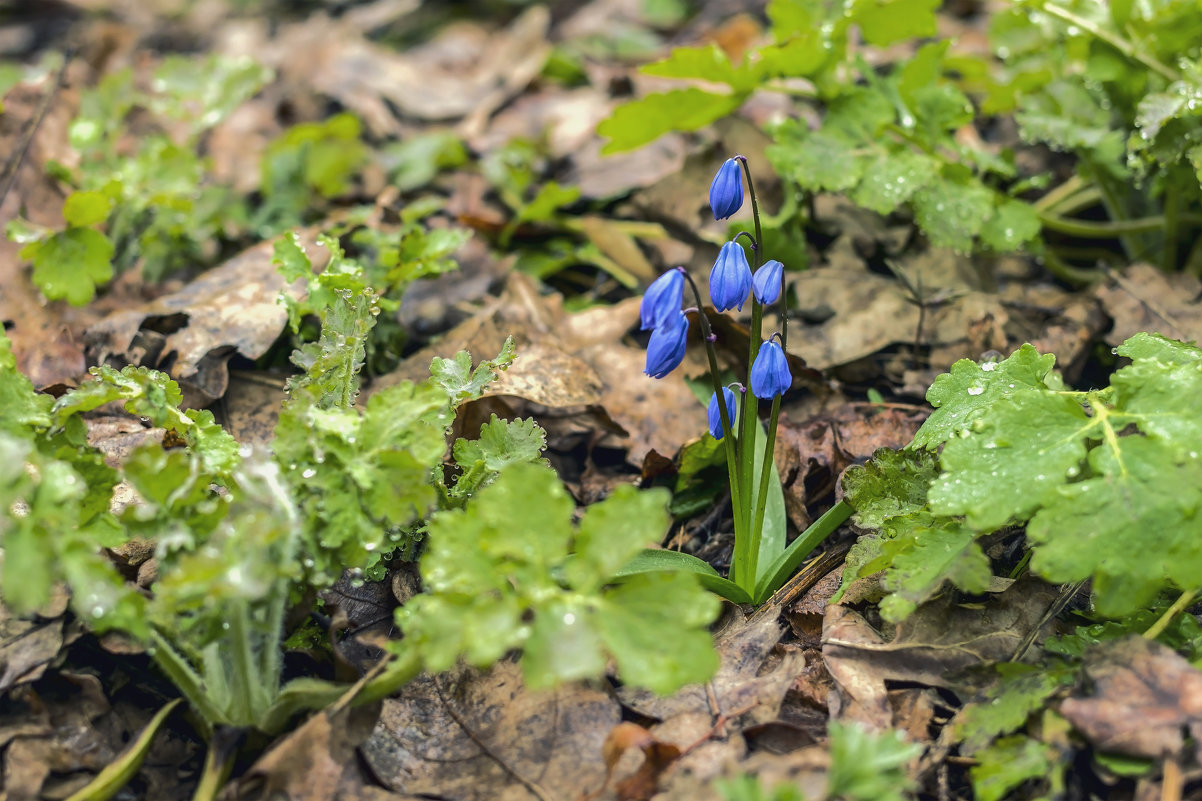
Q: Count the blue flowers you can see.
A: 7